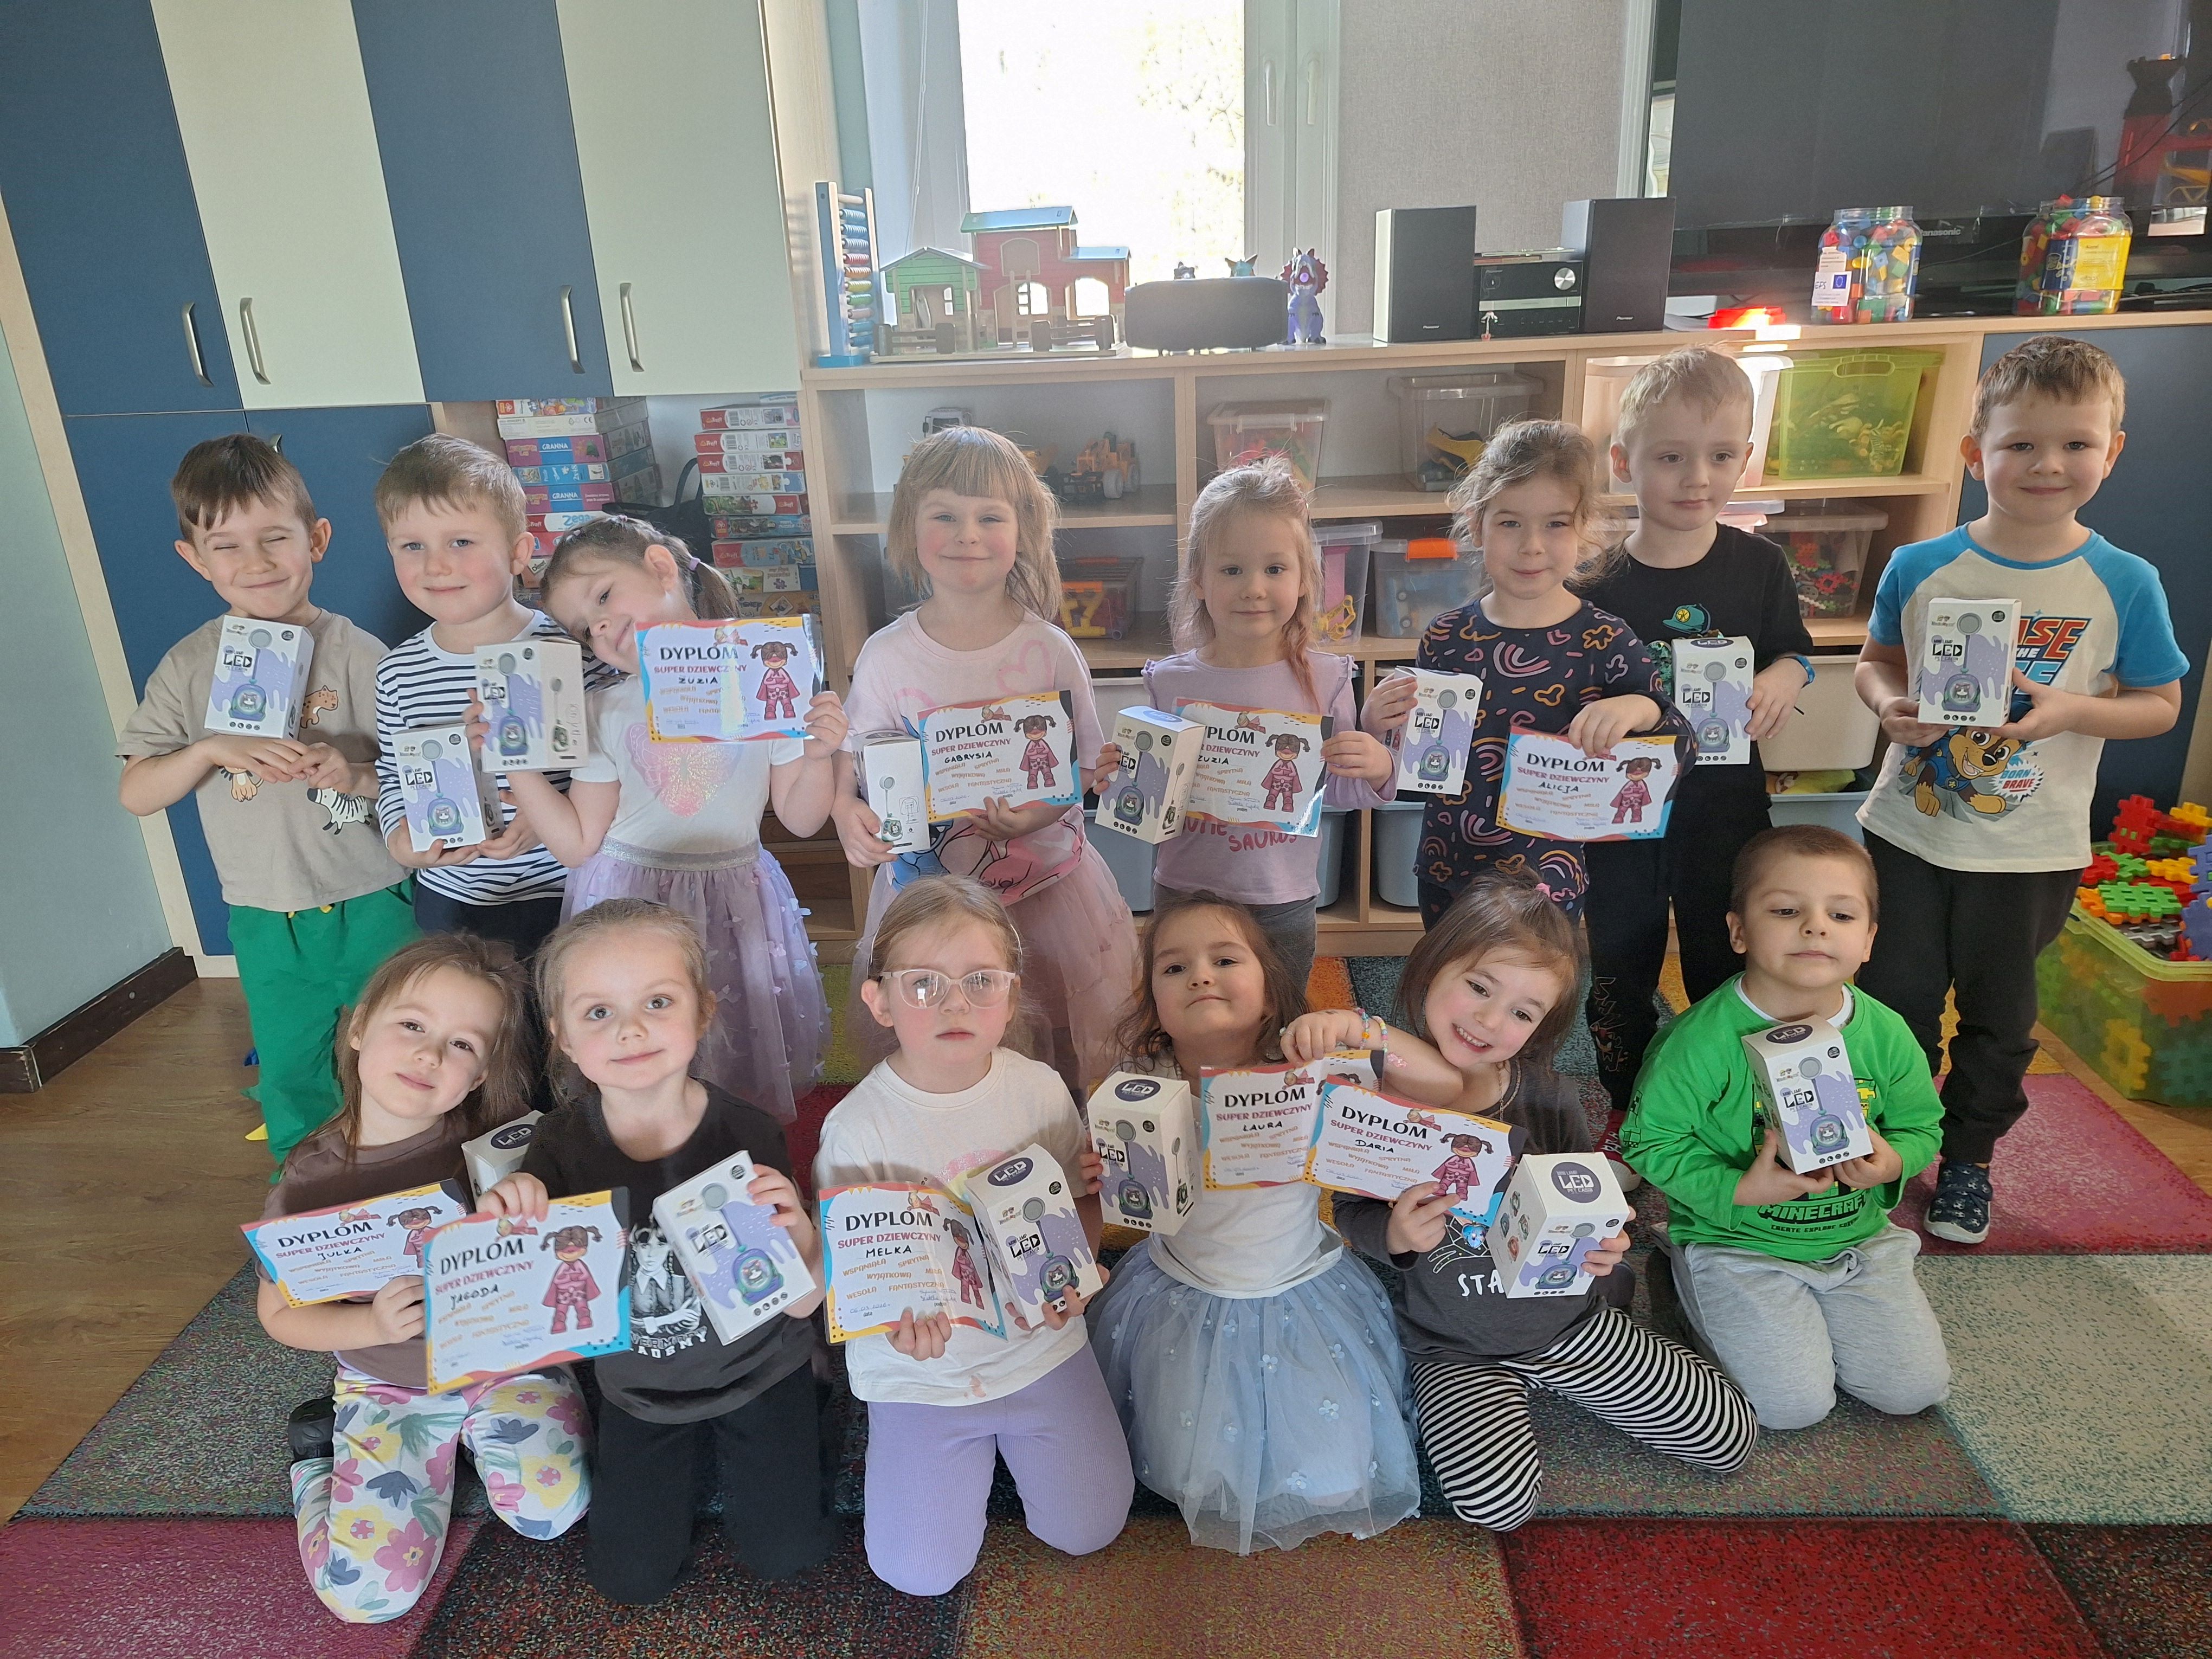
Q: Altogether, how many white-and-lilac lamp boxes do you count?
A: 14